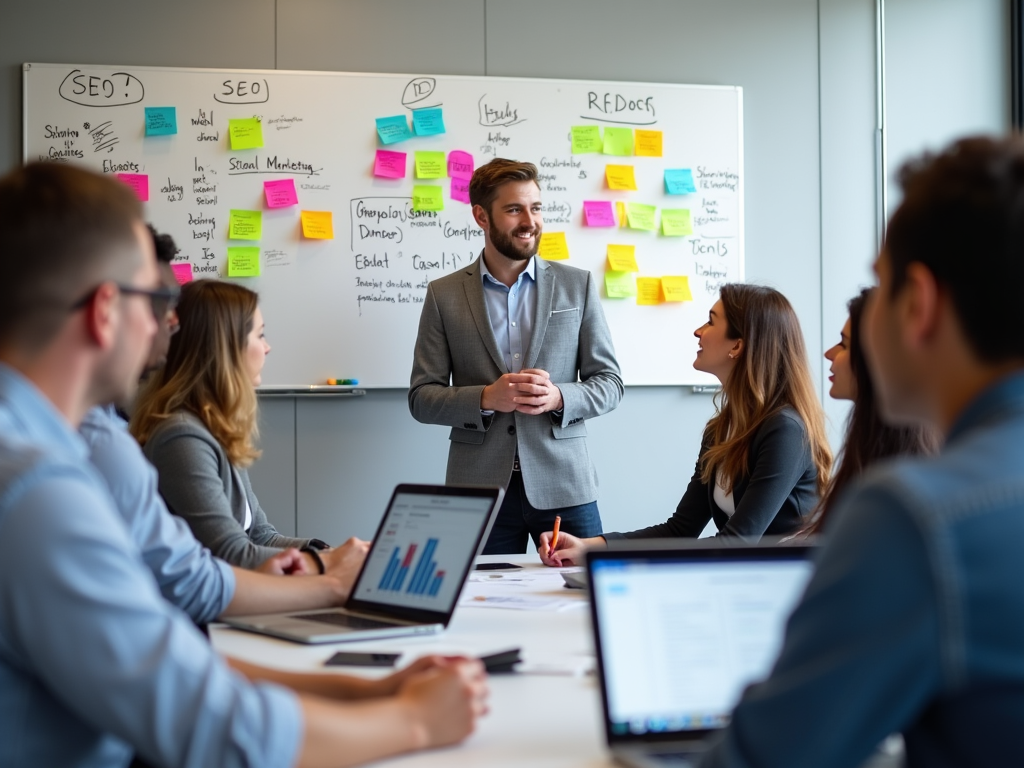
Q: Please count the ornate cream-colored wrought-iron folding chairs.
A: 0